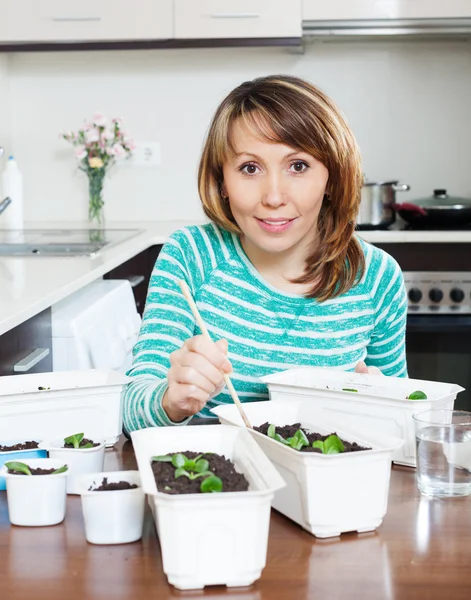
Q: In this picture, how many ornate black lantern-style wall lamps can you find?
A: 0